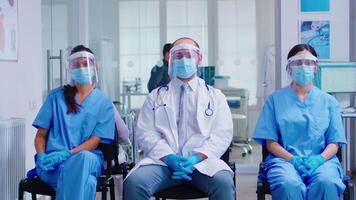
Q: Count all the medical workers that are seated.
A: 3